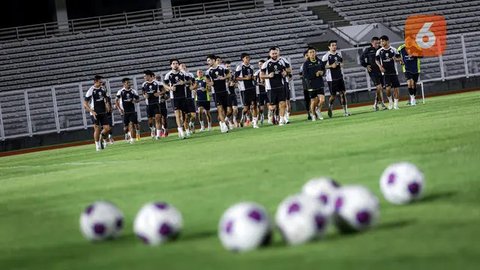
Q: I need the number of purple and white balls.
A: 7